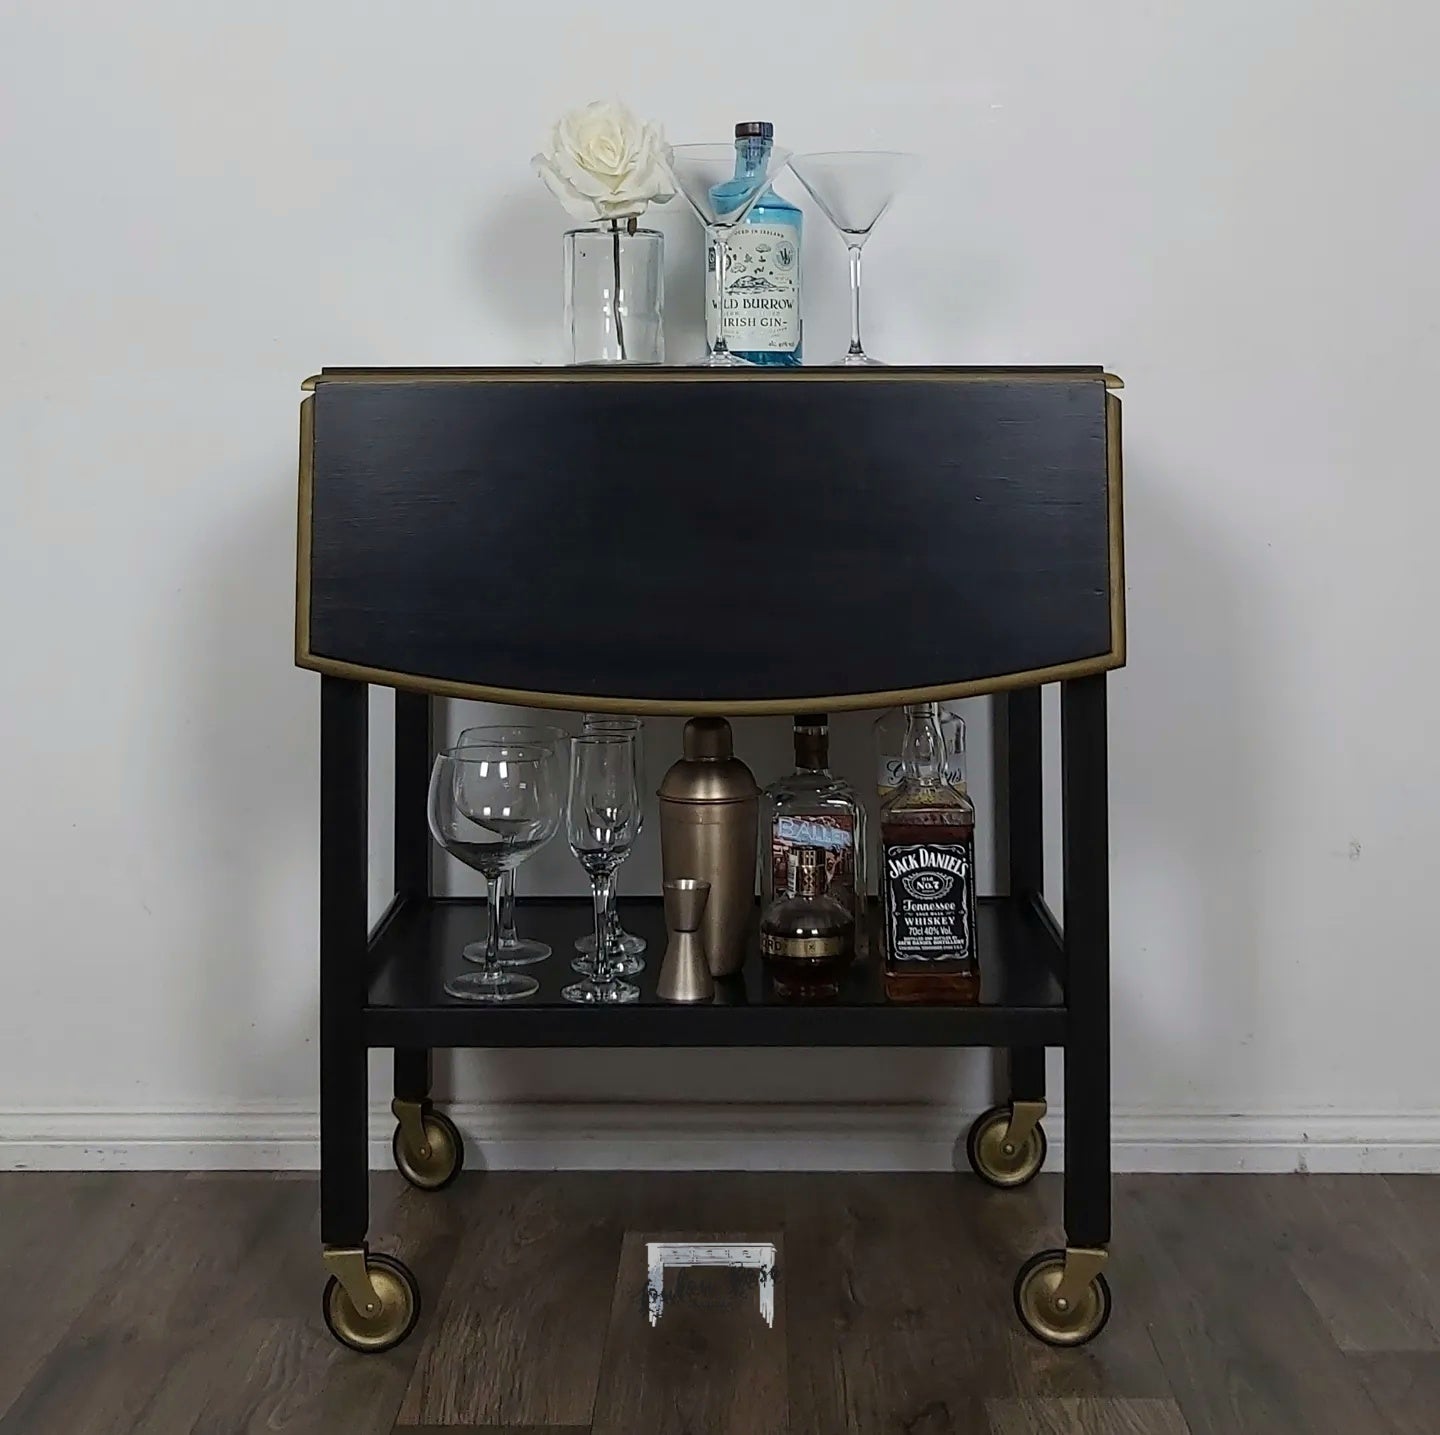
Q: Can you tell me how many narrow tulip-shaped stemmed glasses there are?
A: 3